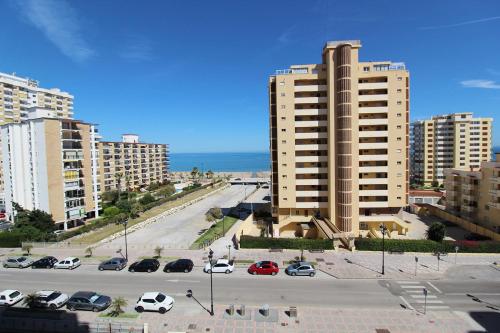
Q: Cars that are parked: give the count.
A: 13